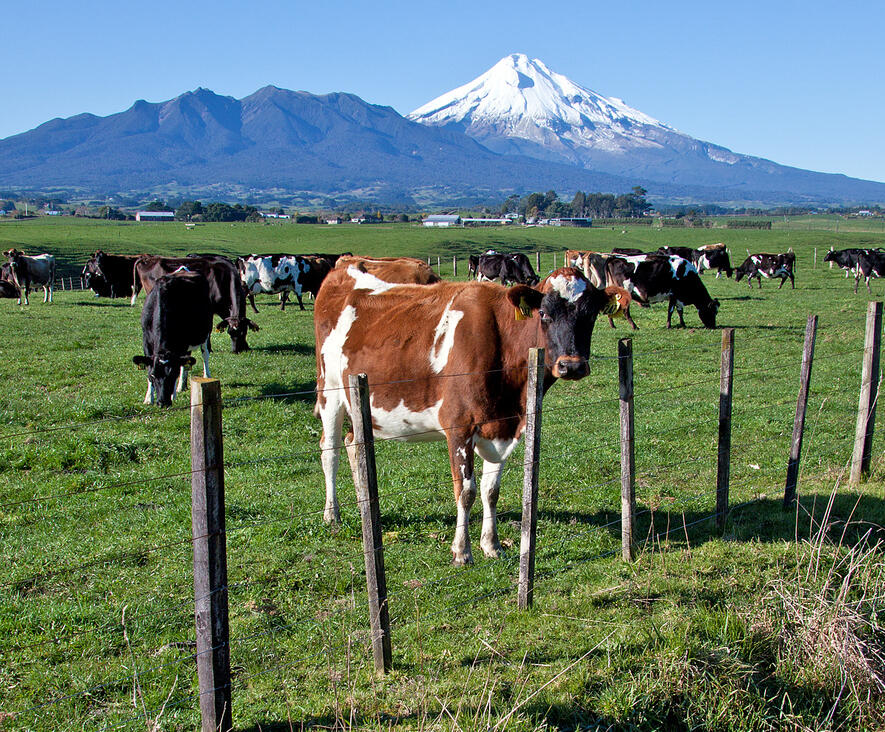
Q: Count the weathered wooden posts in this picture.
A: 7